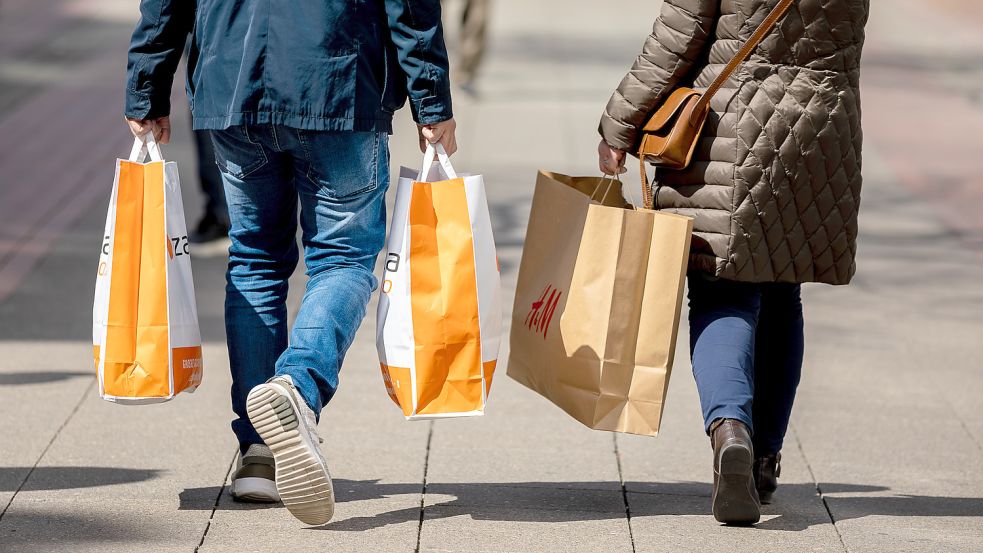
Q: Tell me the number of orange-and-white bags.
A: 2